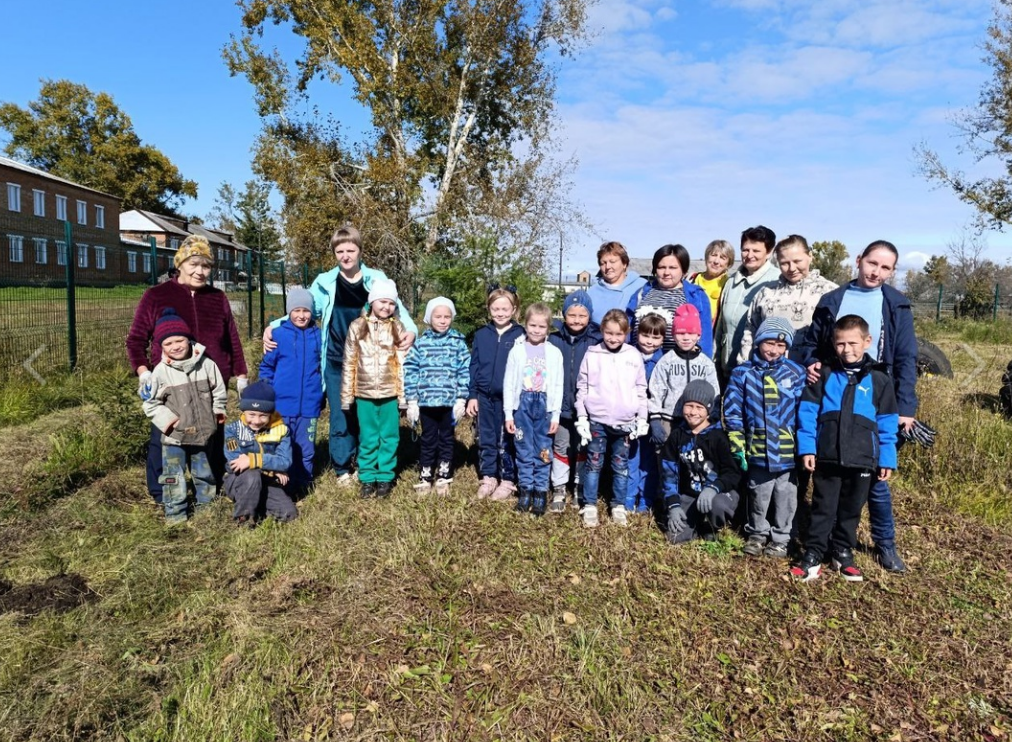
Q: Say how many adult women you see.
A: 8